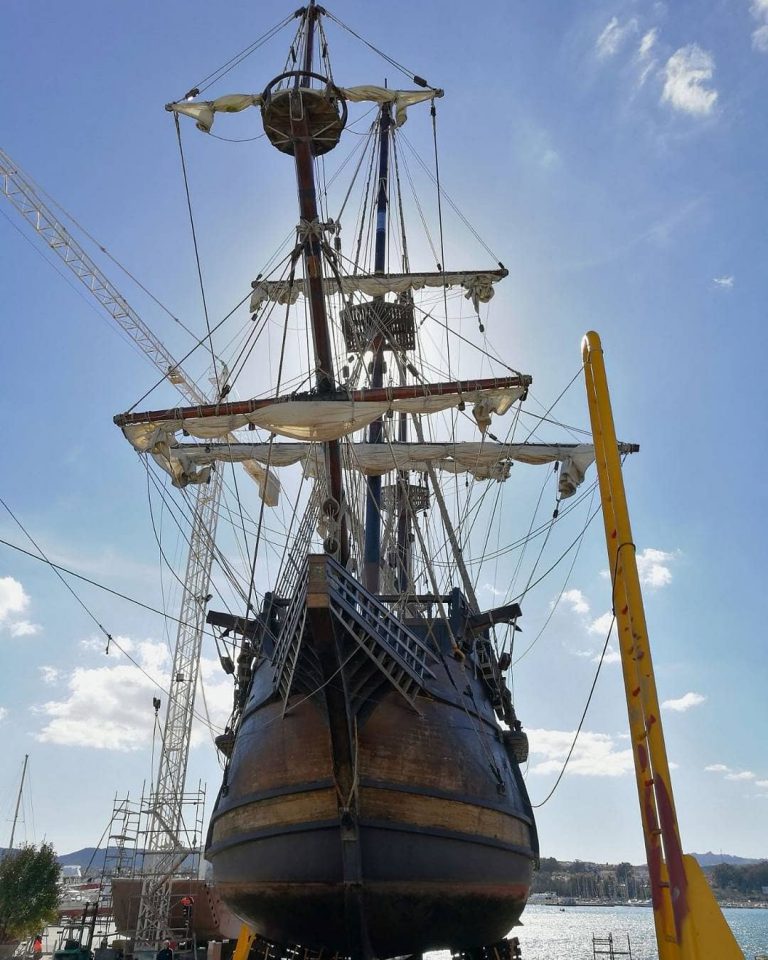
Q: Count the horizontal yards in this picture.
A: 4